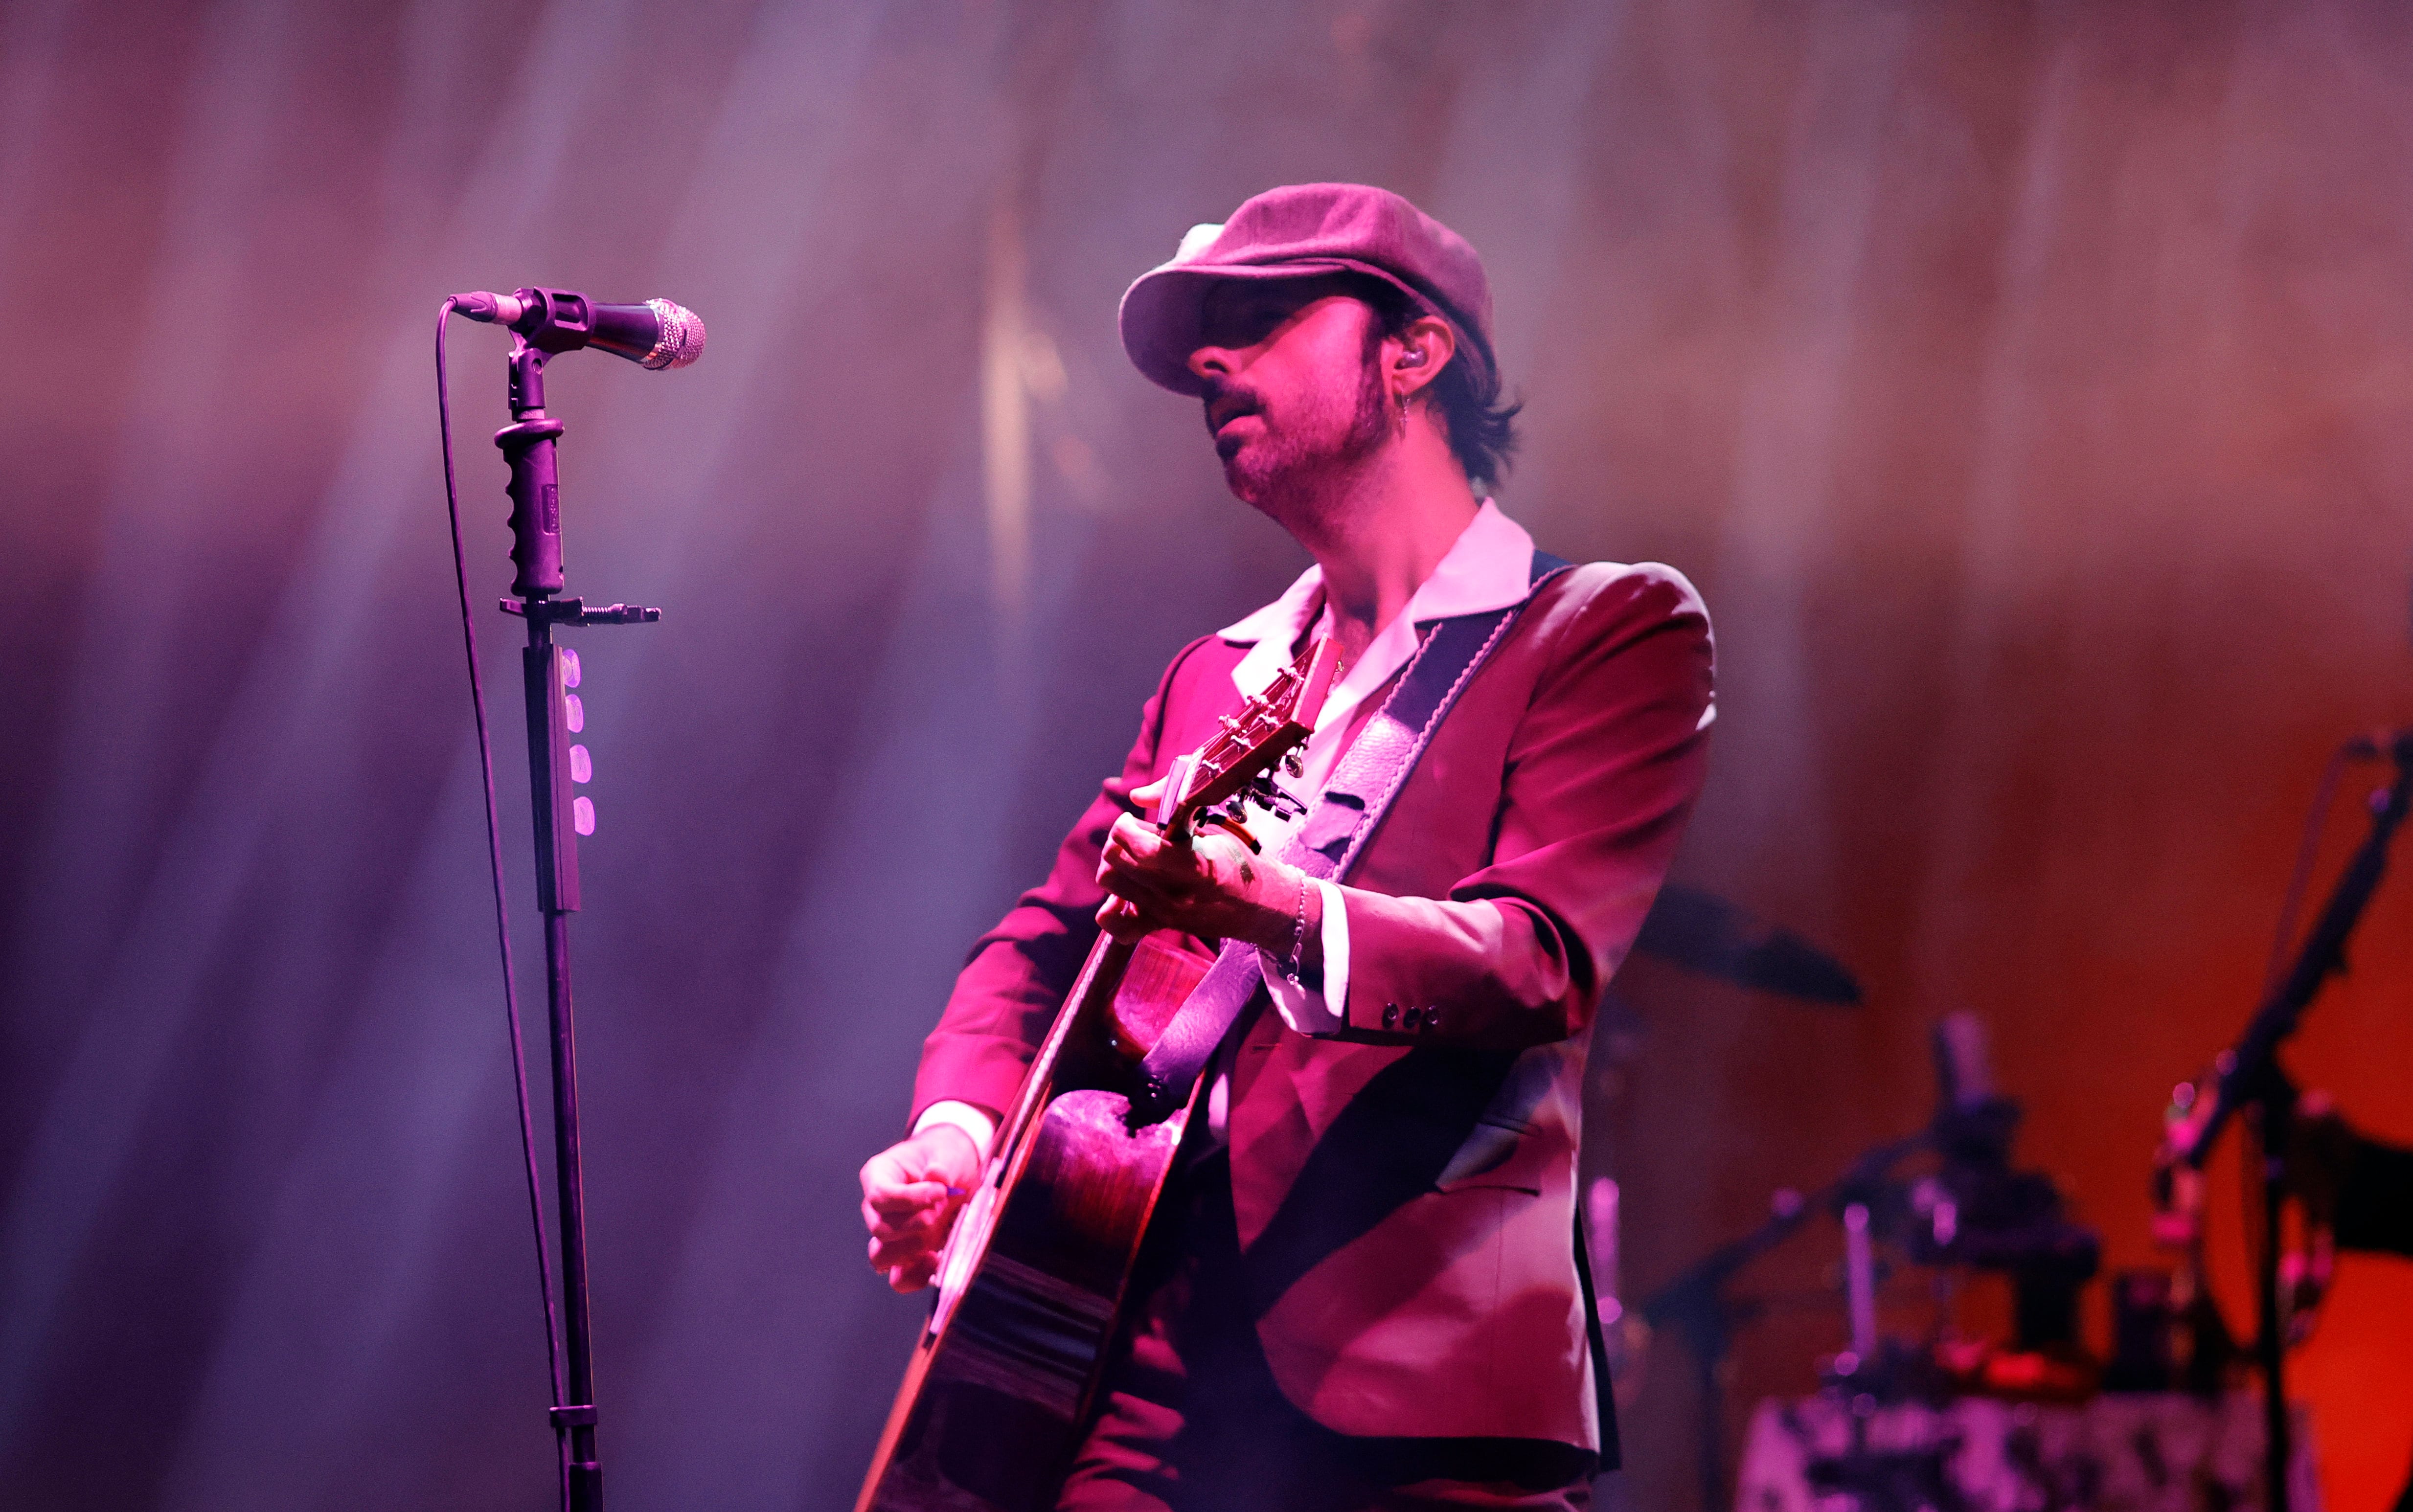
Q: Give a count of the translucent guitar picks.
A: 4